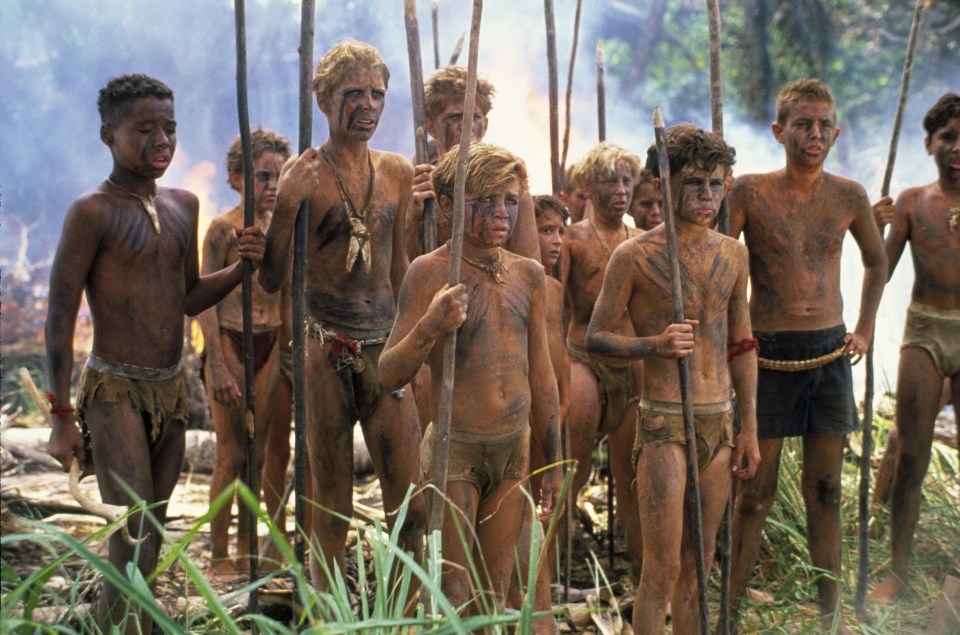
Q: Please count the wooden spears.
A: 12